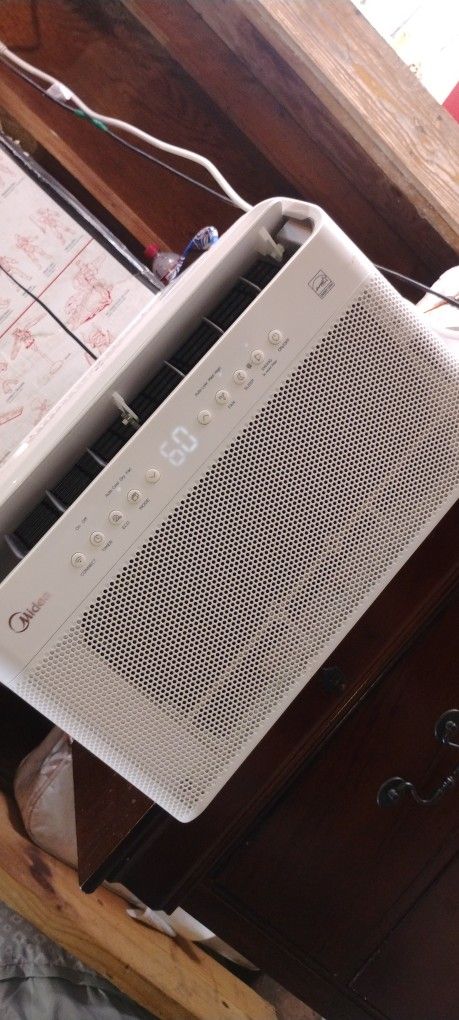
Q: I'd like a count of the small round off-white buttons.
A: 10